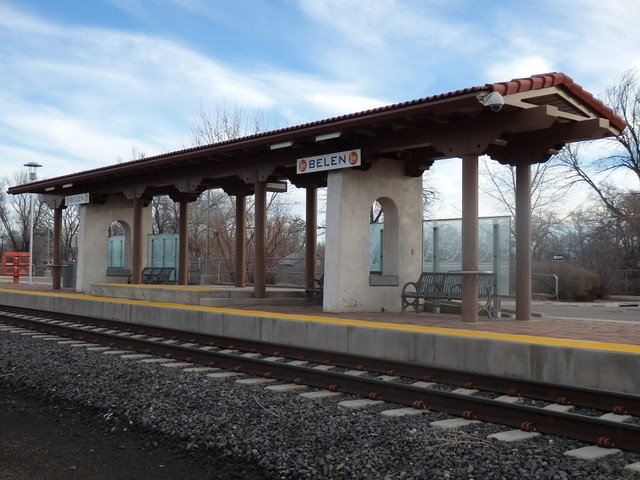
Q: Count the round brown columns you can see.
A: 8